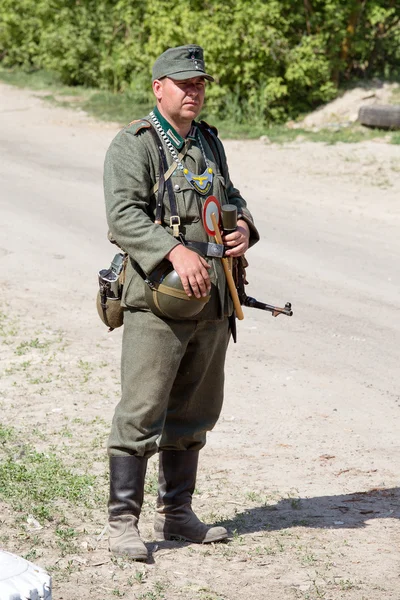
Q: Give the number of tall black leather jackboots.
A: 2